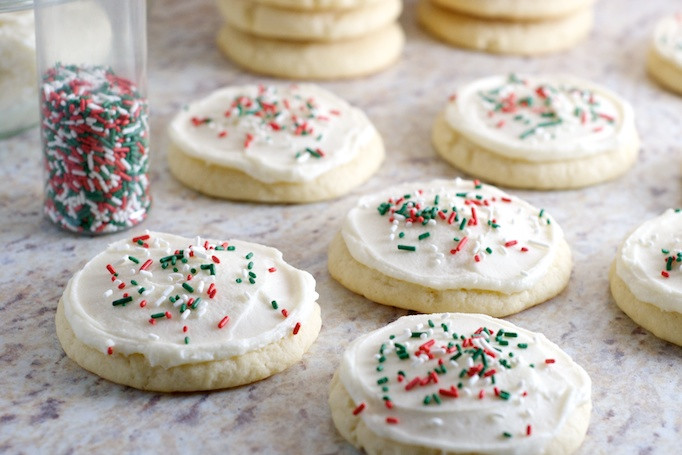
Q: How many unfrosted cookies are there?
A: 5